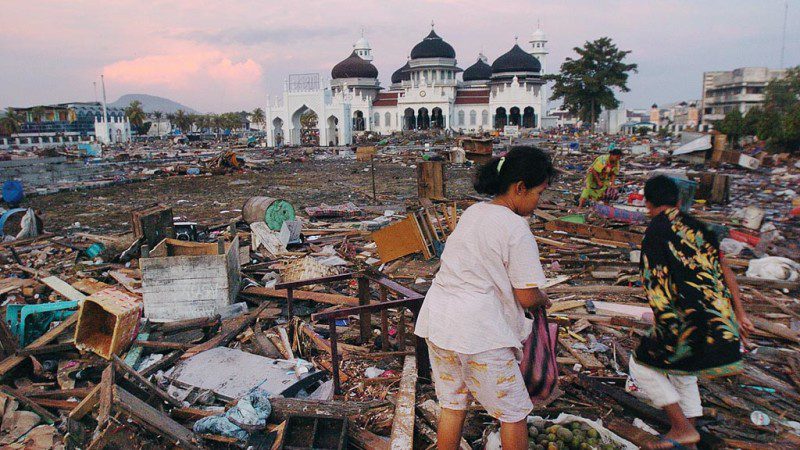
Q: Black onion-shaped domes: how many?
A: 5